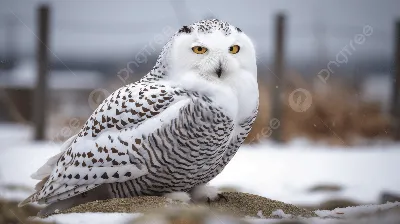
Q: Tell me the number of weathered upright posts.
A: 3